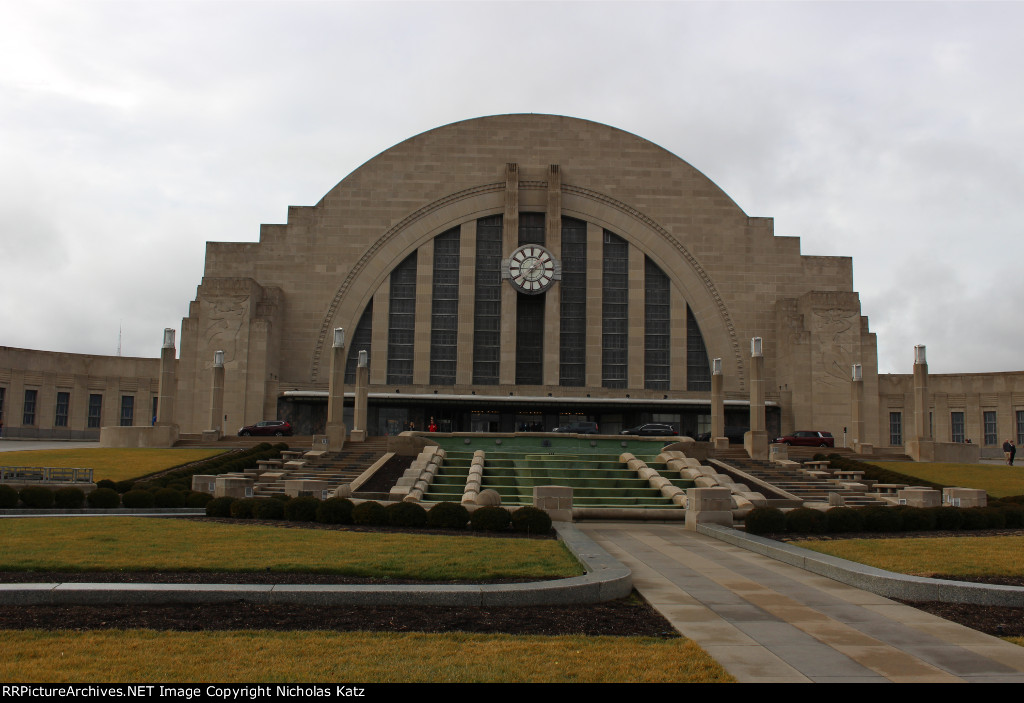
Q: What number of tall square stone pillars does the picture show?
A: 8